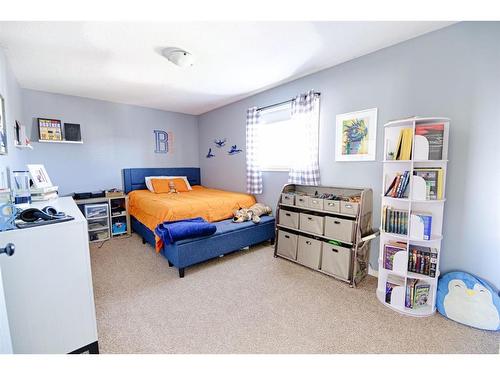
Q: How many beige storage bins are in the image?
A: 11